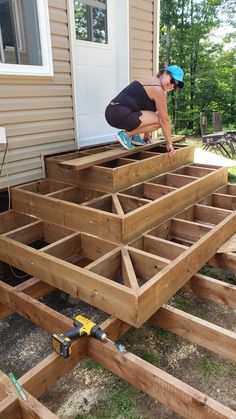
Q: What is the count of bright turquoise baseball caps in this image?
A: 1